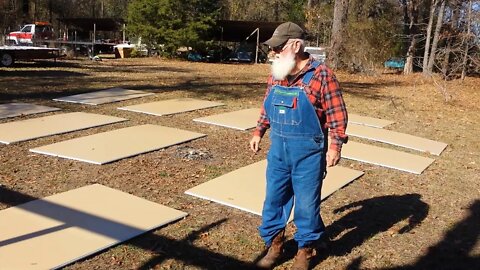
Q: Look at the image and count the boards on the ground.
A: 11